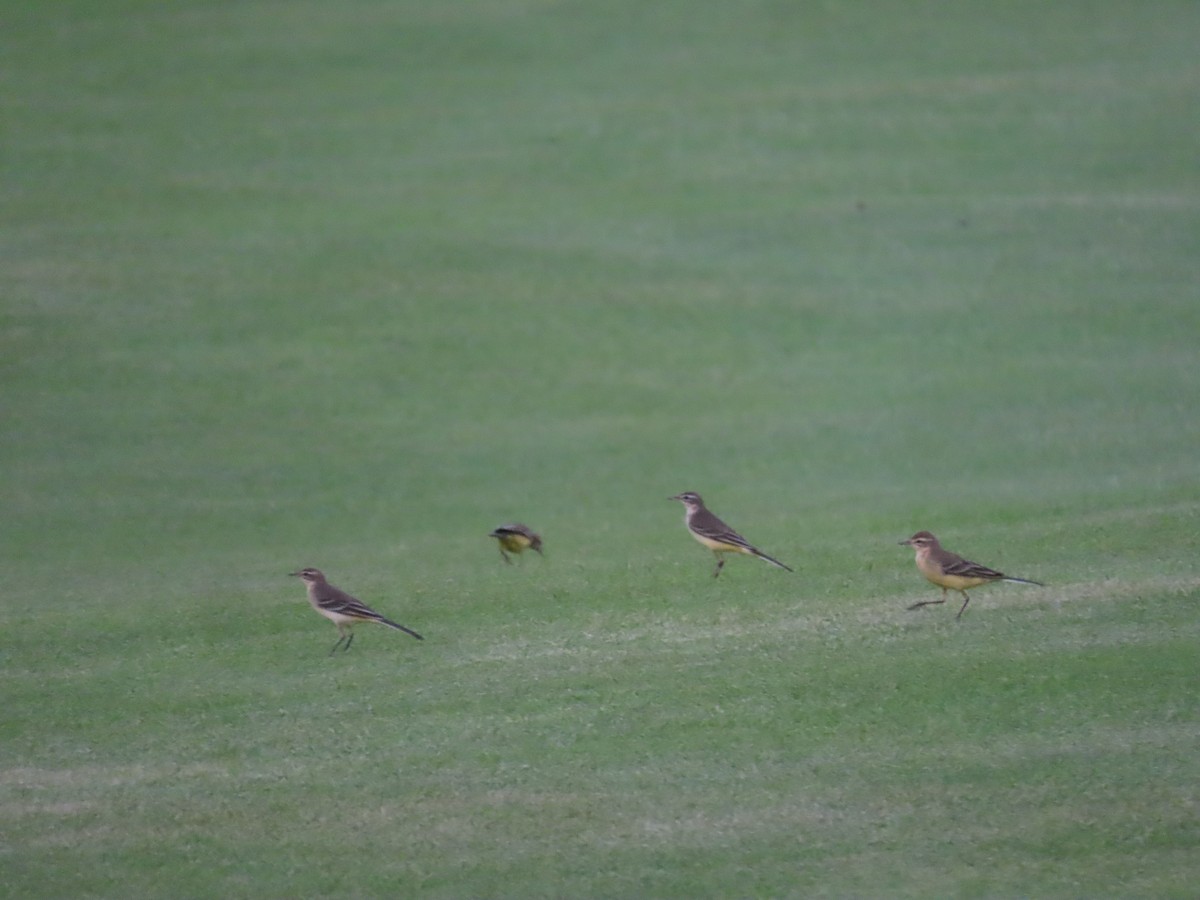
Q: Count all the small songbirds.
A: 4